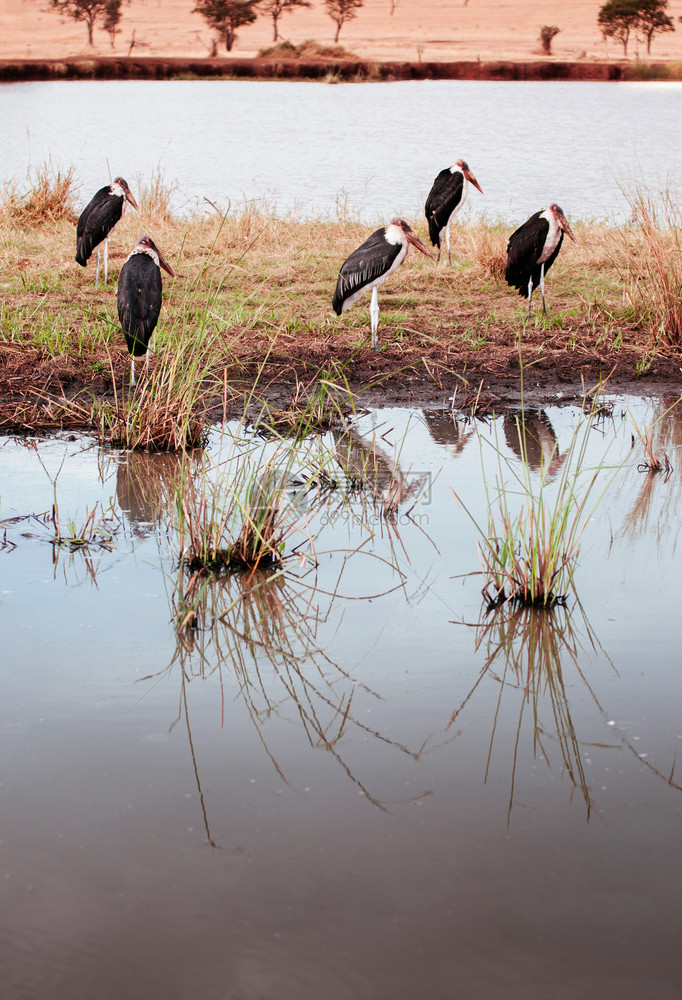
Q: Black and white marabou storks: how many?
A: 5